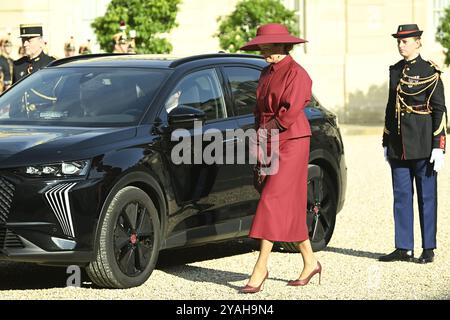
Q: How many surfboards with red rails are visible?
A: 0